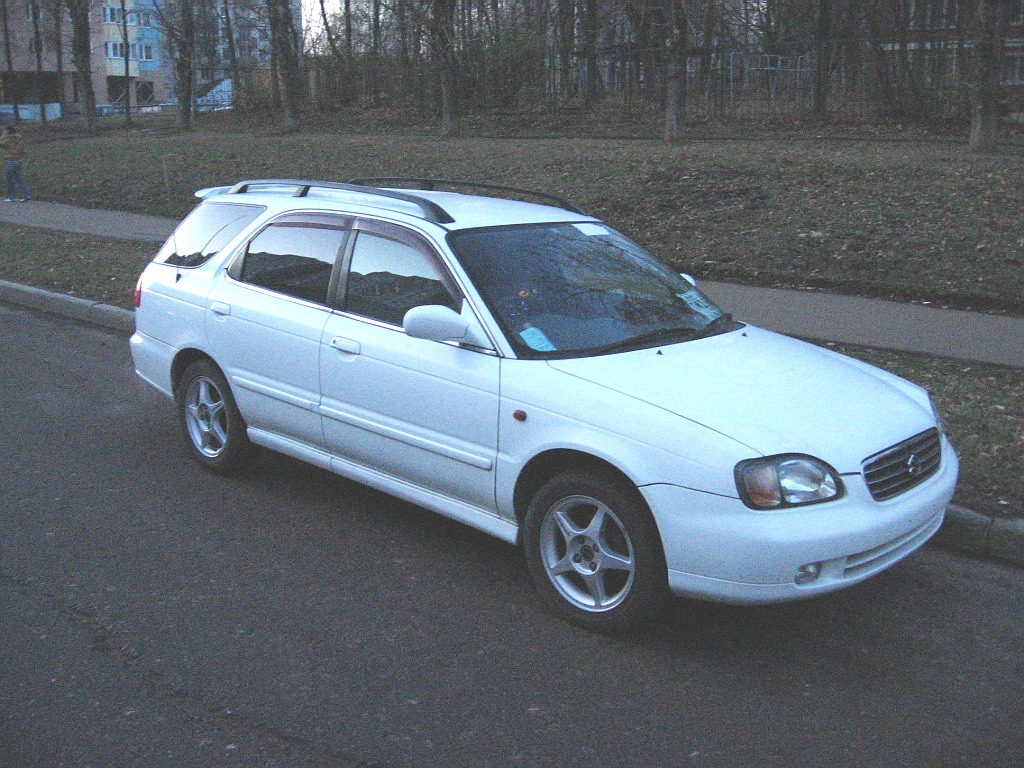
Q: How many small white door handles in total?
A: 2